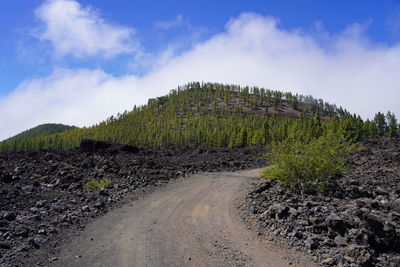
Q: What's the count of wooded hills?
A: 2